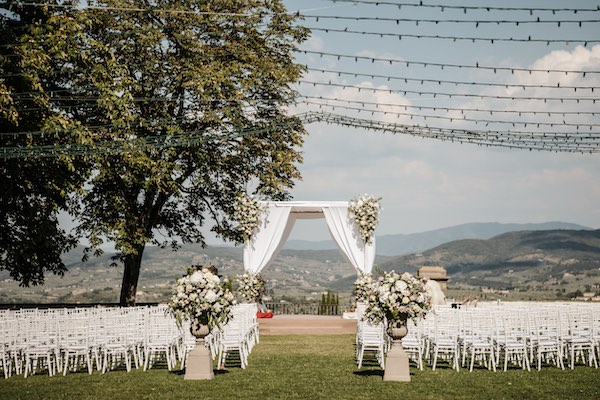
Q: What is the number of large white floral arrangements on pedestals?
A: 2